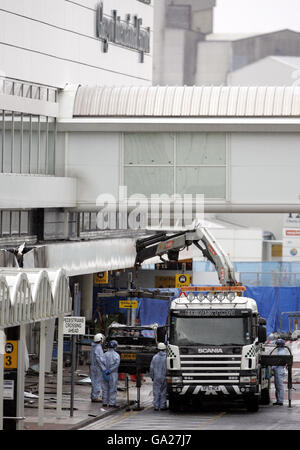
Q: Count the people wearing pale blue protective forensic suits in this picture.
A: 4